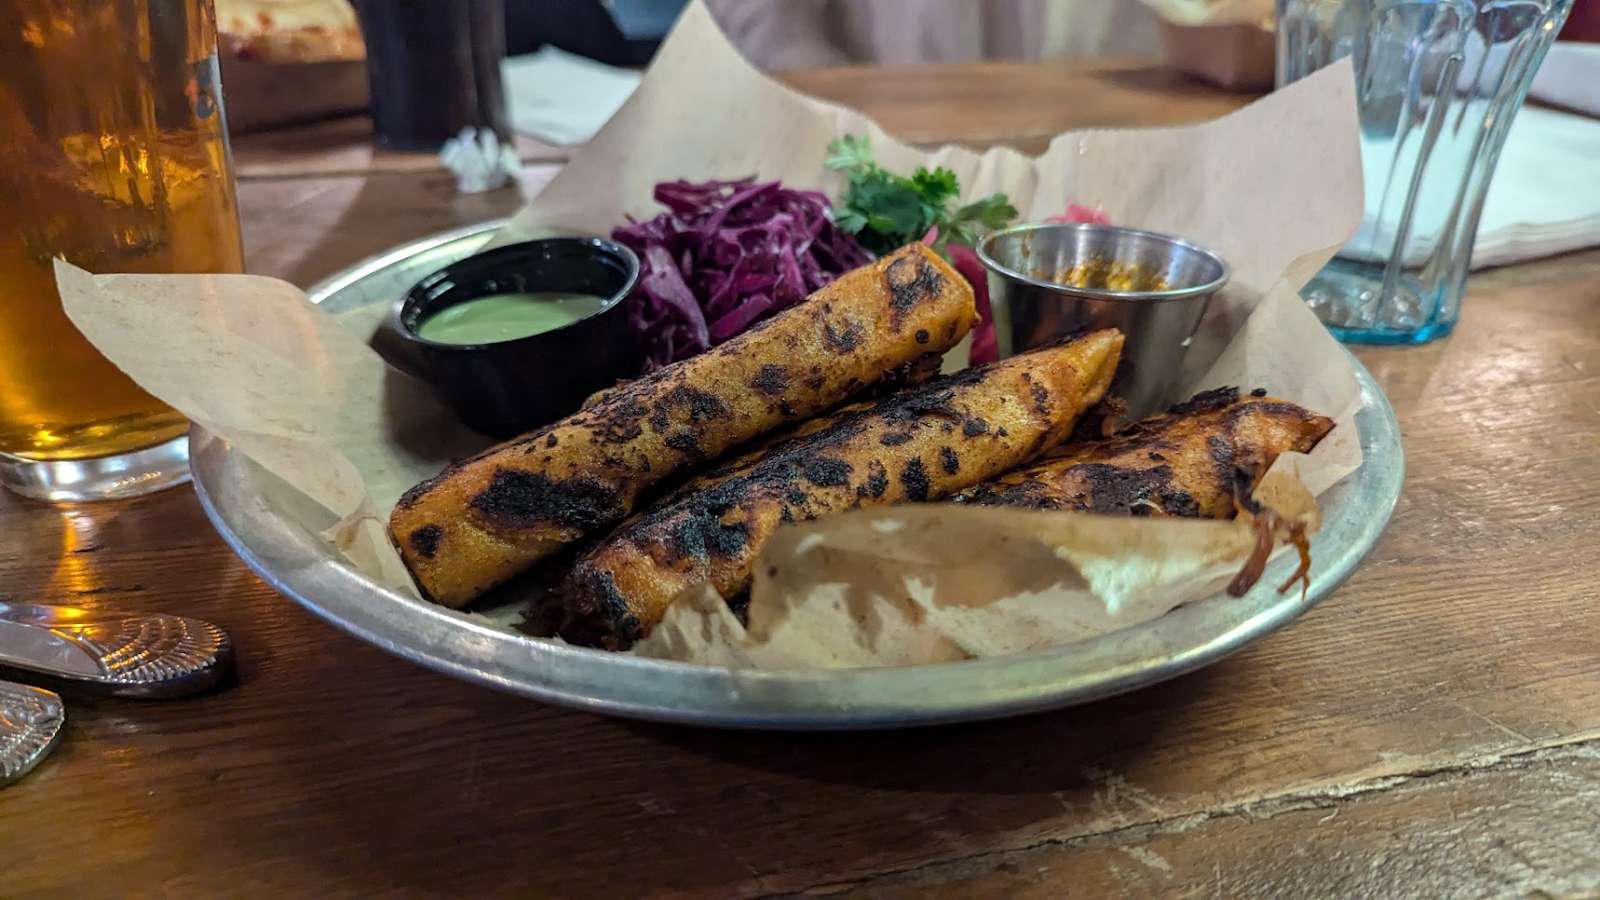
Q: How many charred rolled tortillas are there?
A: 3